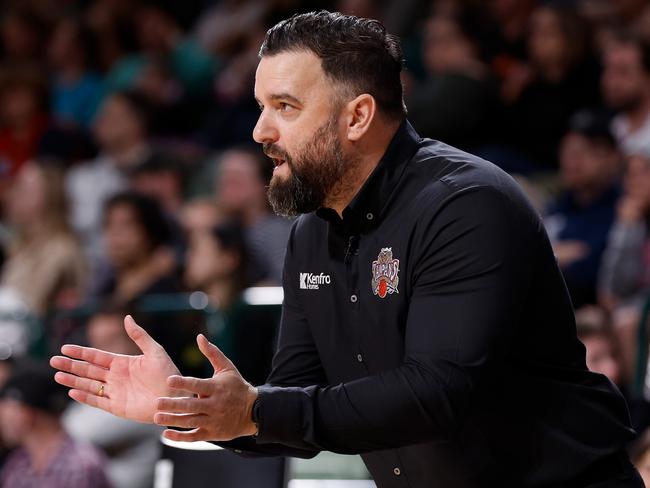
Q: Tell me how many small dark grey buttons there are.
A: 4